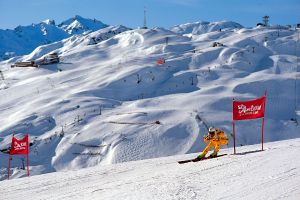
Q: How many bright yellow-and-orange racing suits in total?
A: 1